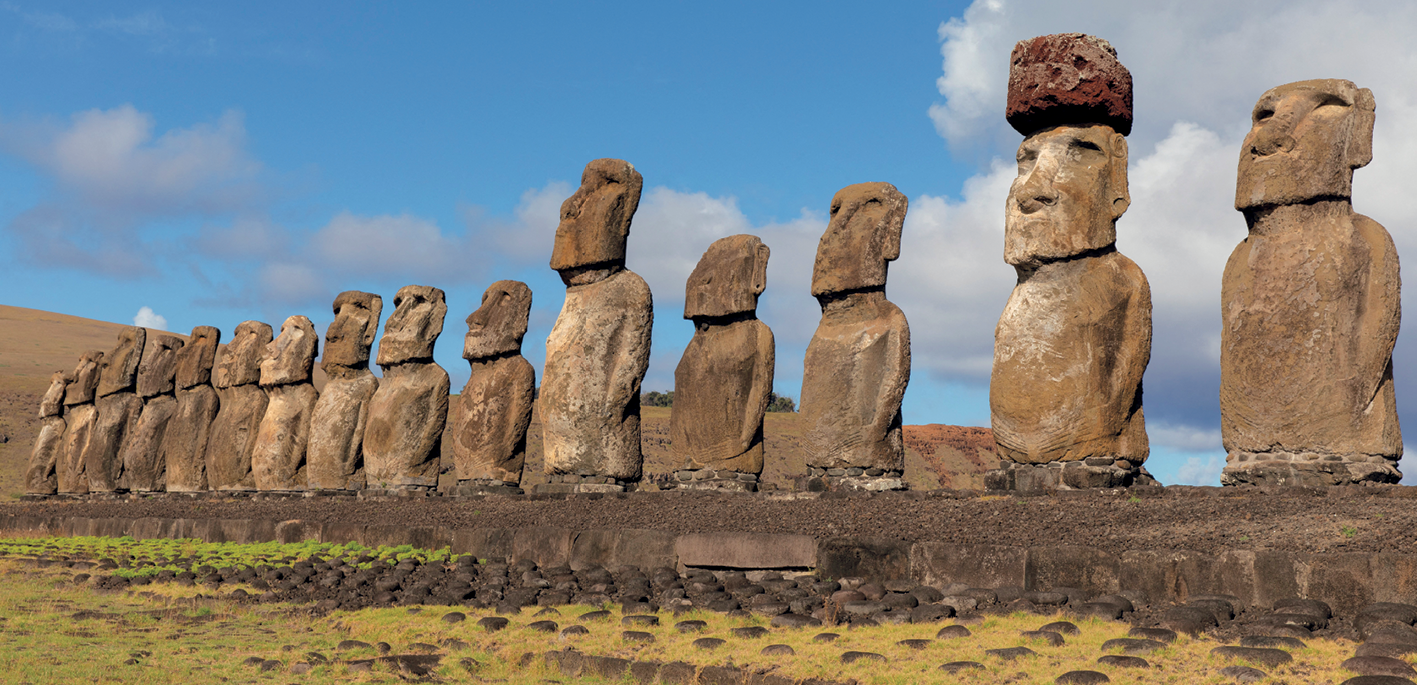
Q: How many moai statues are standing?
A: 15